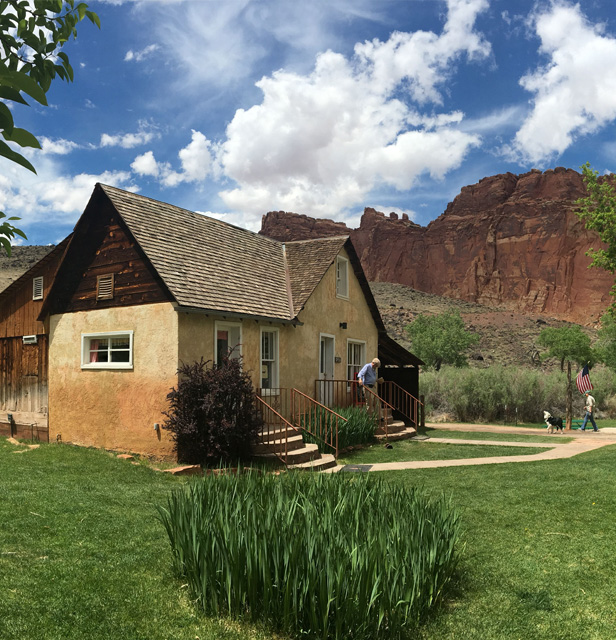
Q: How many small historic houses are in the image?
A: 1